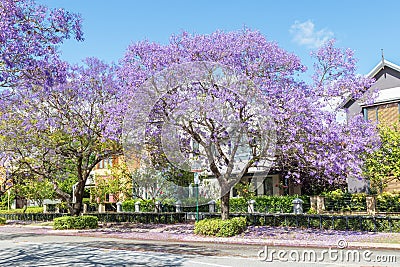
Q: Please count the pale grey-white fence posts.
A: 7